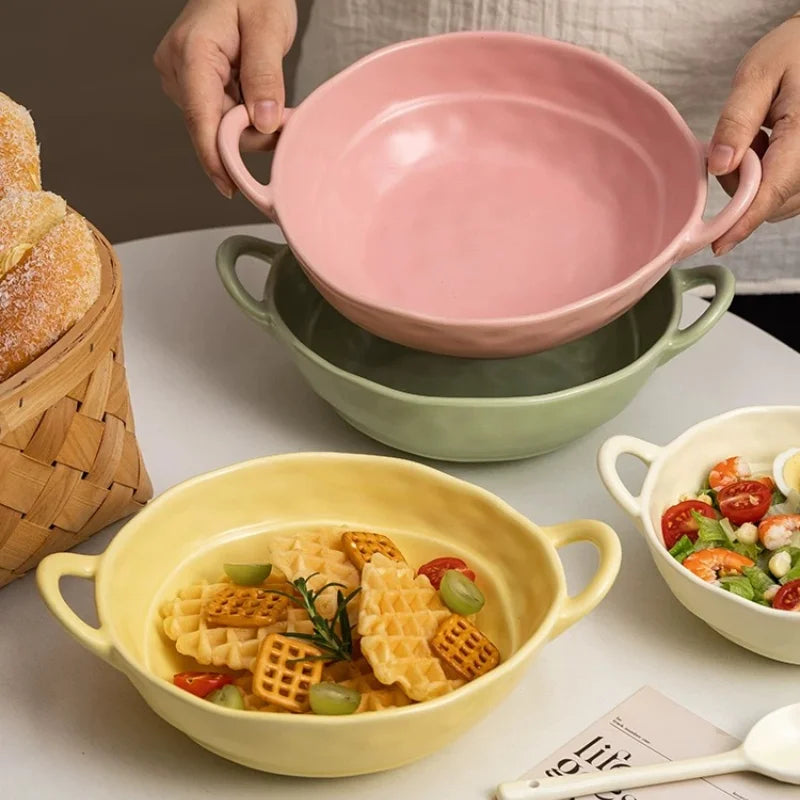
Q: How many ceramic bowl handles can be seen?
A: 7